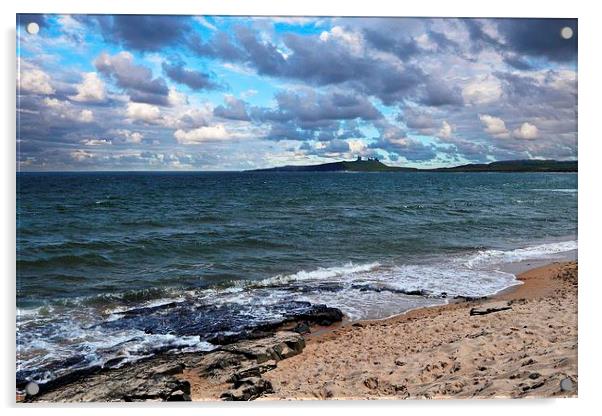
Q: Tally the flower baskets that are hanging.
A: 0